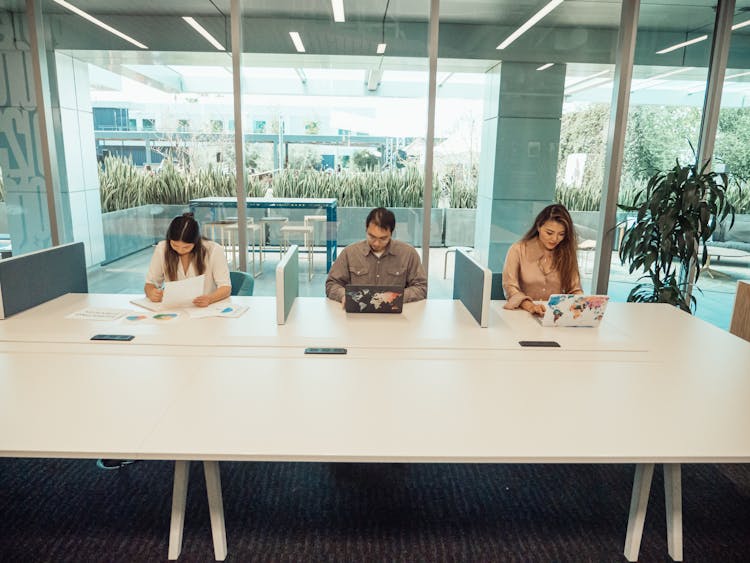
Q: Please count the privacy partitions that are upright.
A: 3